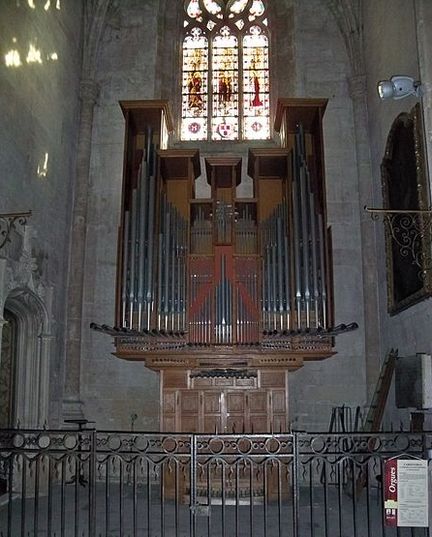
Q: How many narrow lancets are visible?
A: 3